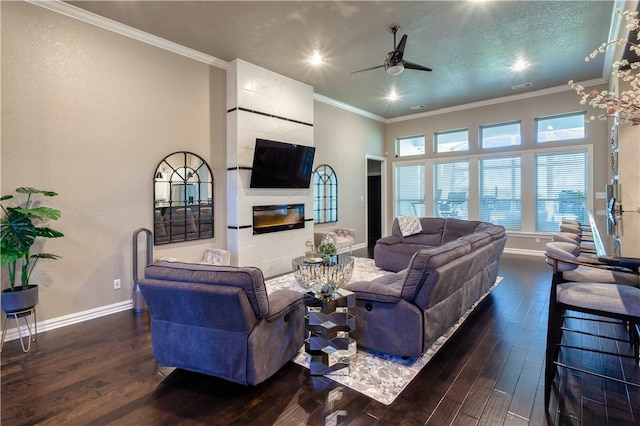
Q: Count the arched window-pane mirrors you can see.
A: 2